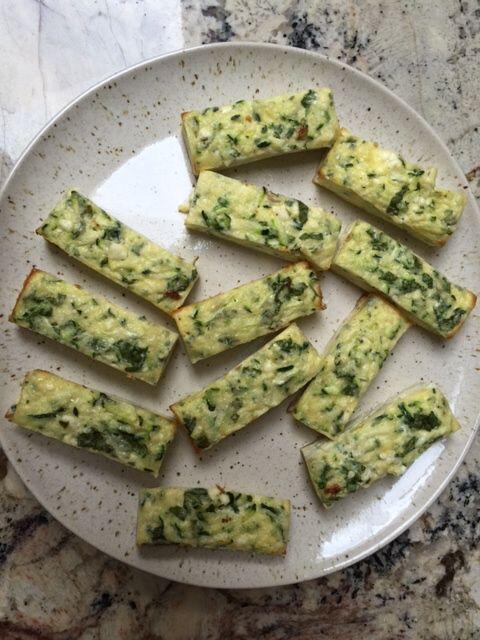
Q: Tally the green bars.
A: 12